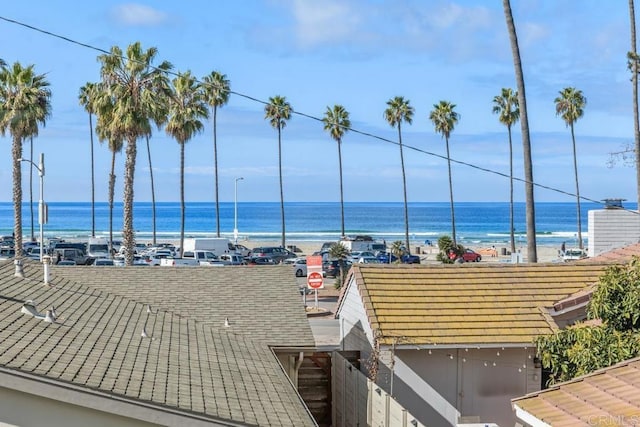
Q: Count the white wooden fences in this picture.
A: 1